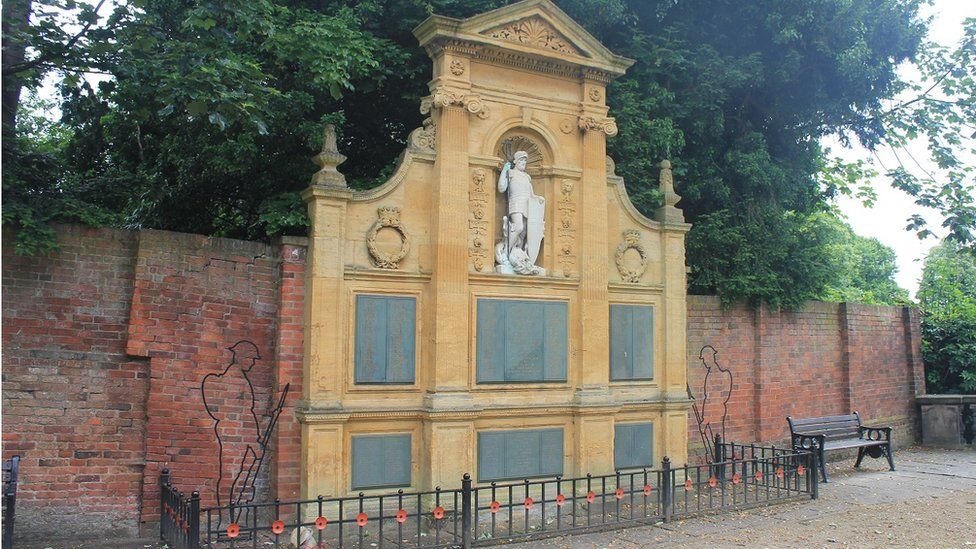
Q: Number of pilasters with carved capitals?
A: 2